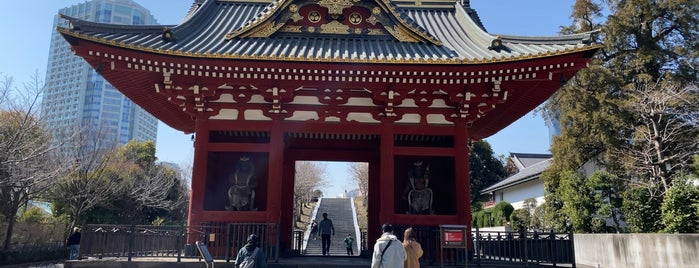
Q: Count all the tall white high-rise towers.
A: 1